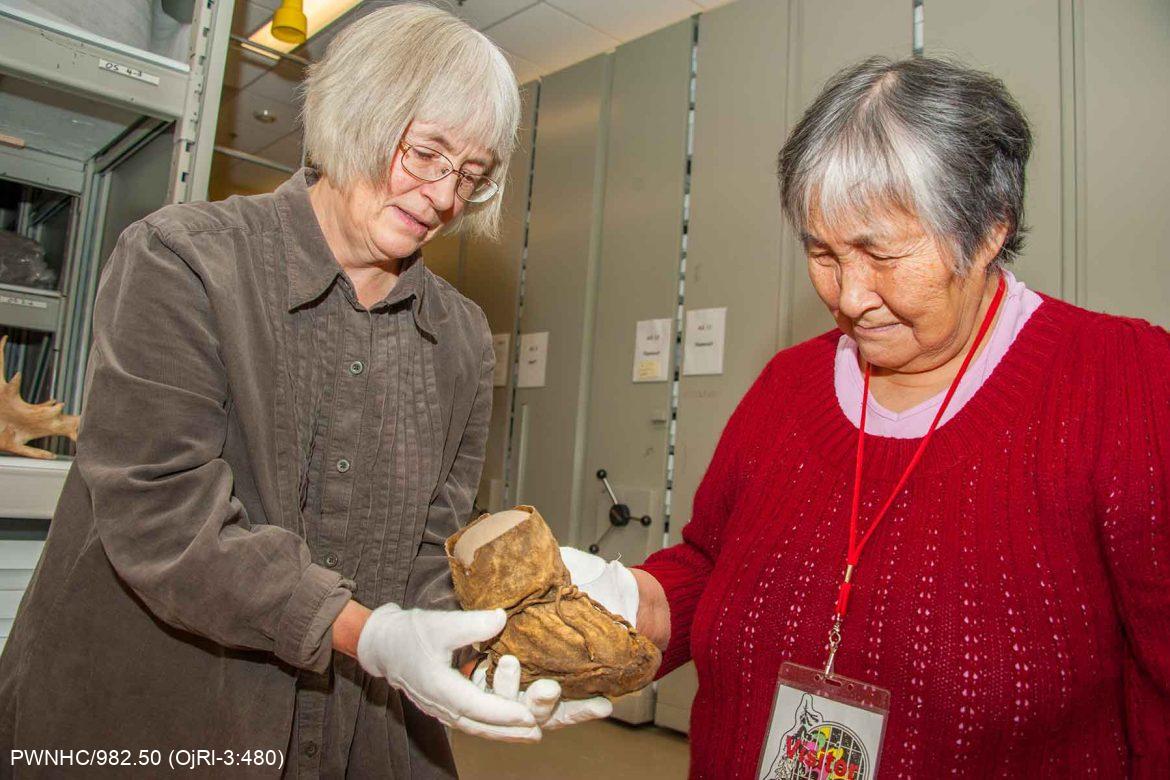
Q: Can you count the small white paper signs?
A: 4